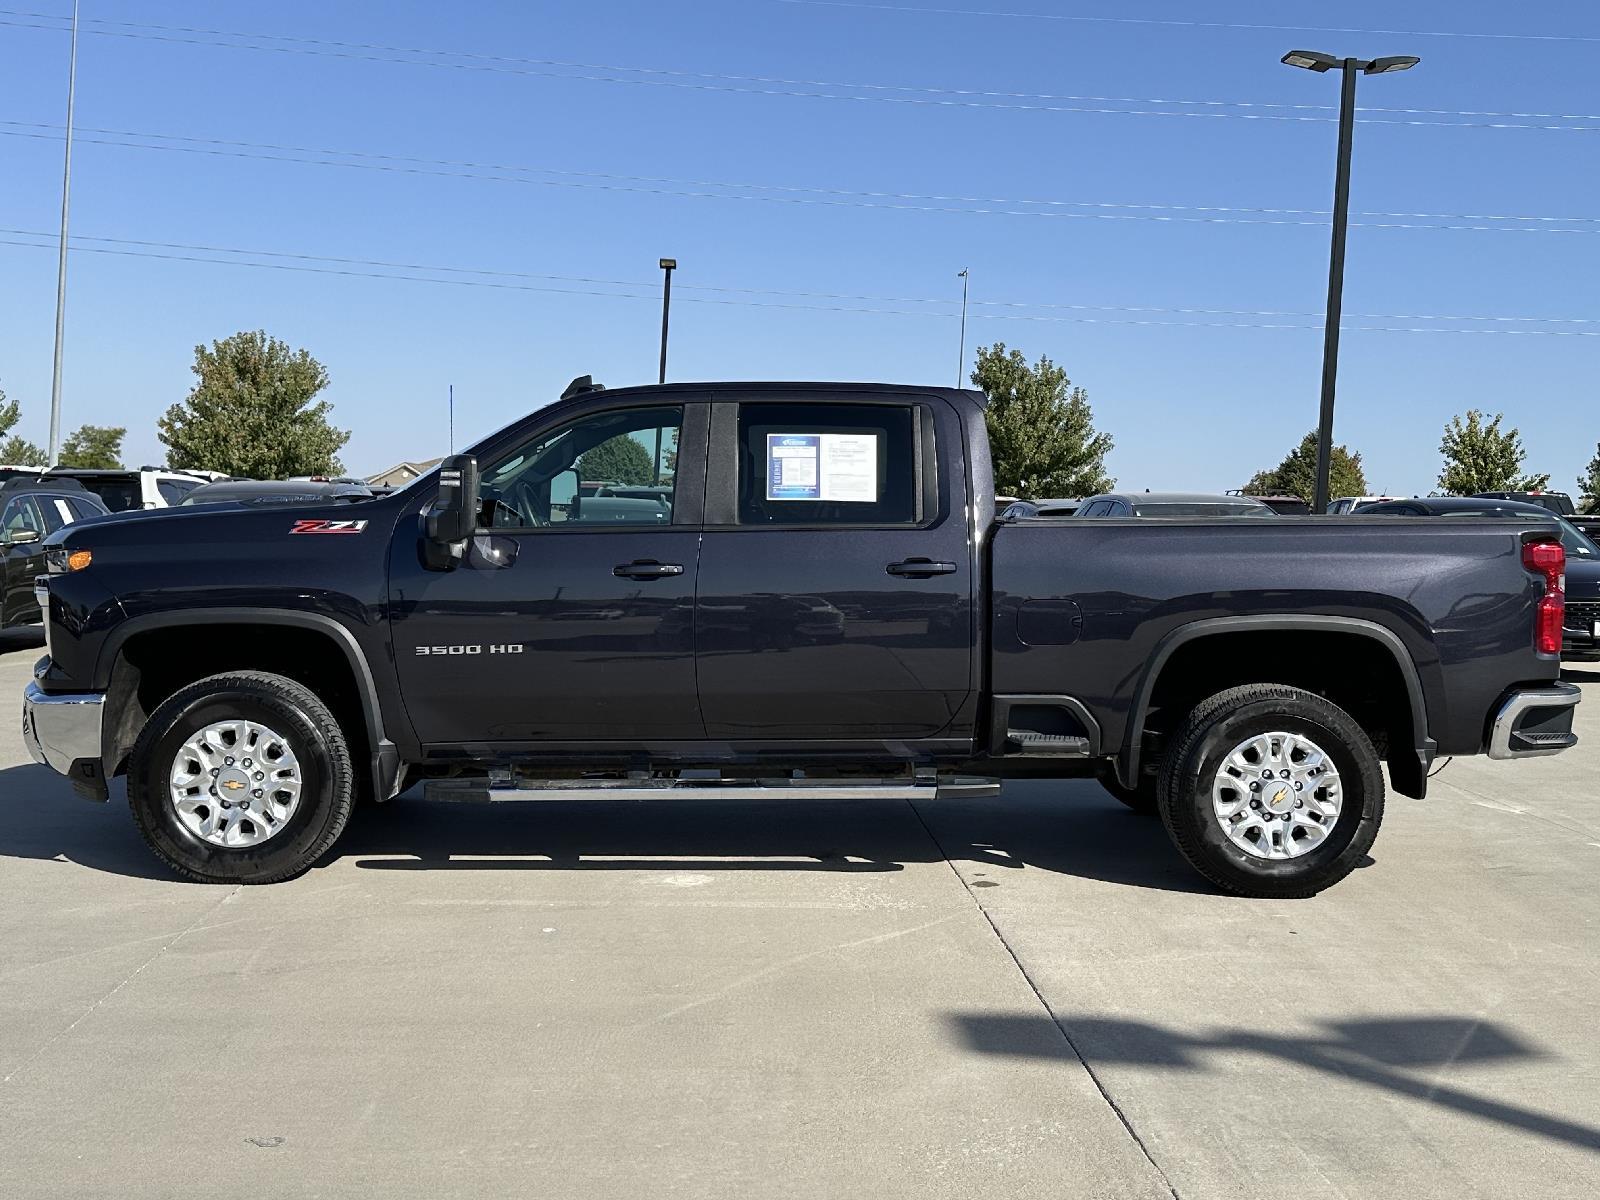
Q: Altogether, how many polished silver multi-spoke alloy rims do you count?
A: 2